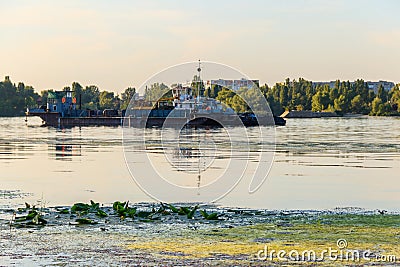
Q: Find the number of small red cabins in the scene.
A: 2